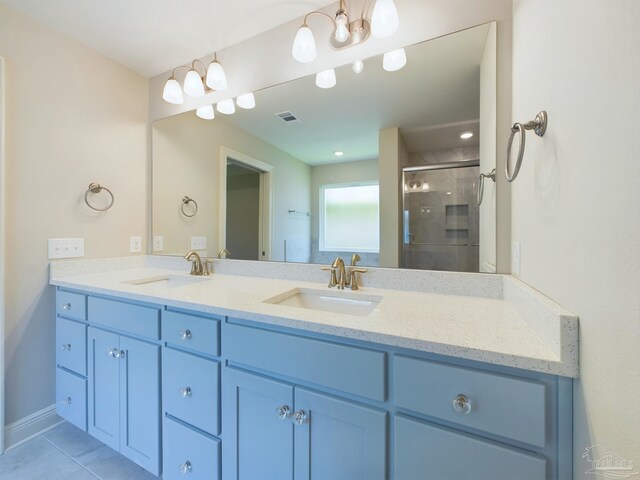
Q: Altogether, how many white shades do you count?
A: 5